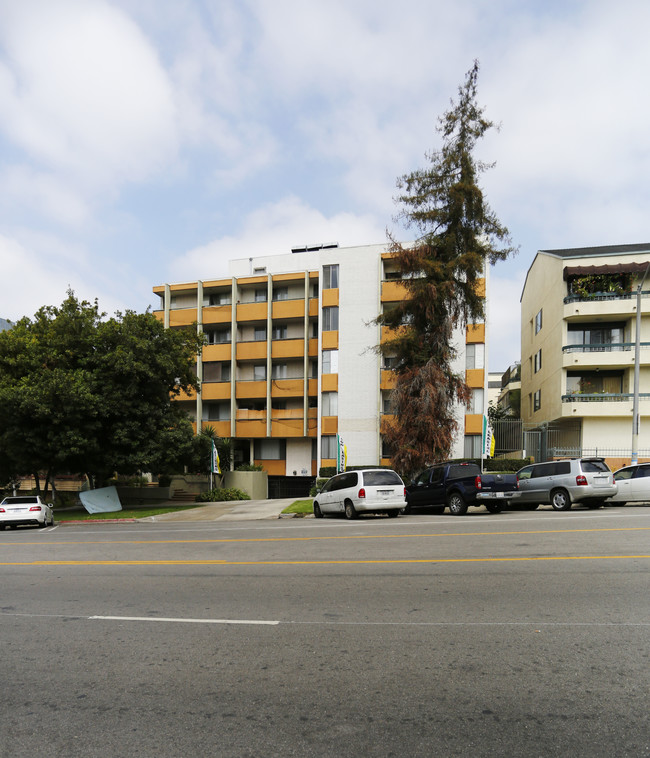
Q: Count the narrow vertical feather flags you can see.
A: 3